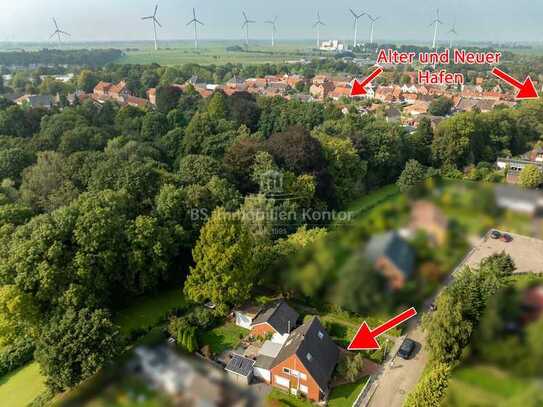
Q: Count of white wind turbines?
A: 10